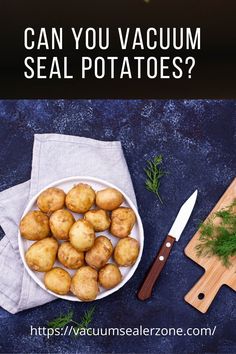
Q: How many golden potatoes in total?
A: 15